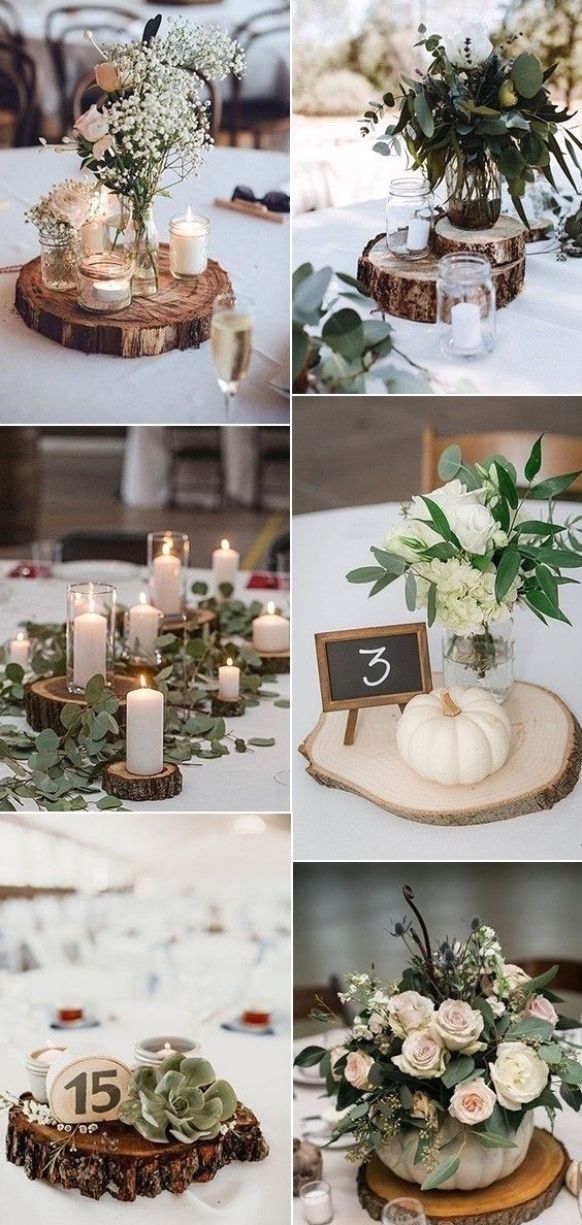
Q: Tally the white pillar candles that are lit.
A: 8